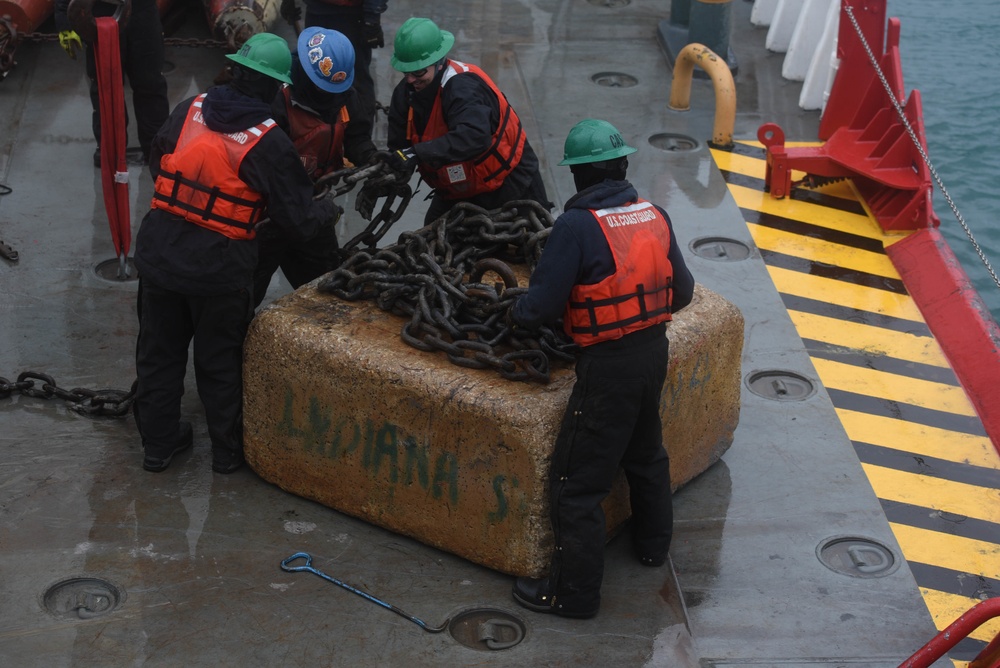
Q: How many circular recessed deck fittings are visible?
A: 9